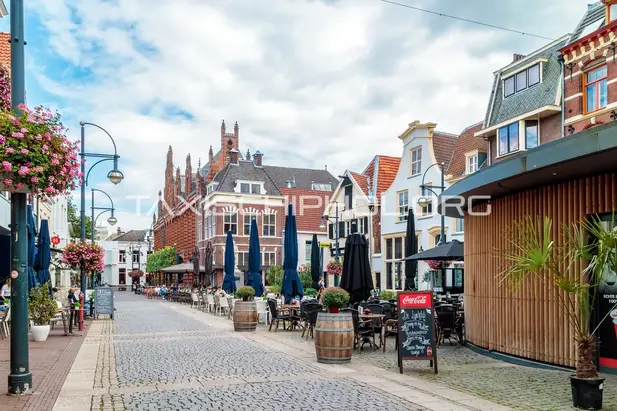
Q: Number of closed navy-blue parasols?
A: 5